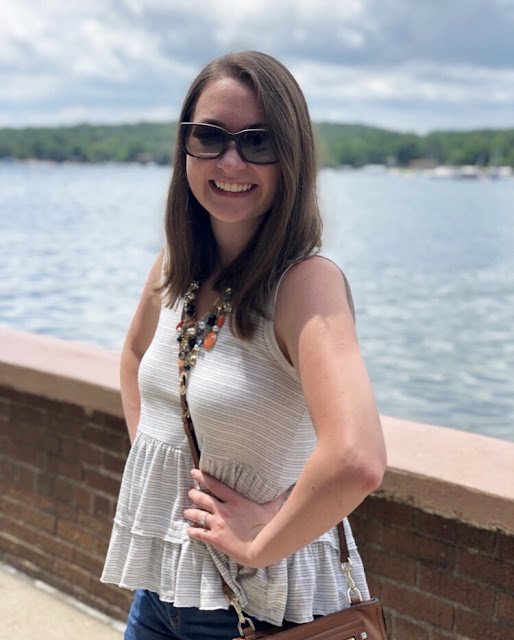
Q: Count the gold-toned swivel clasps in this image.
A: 2